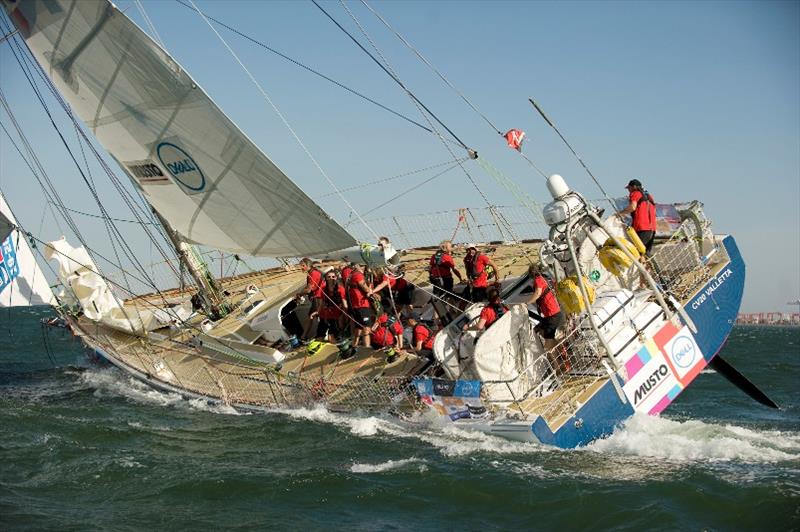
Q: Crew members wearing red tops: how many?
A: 12